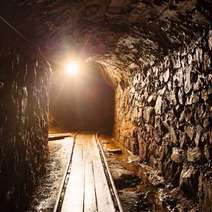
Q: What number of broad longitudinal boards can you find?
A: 3